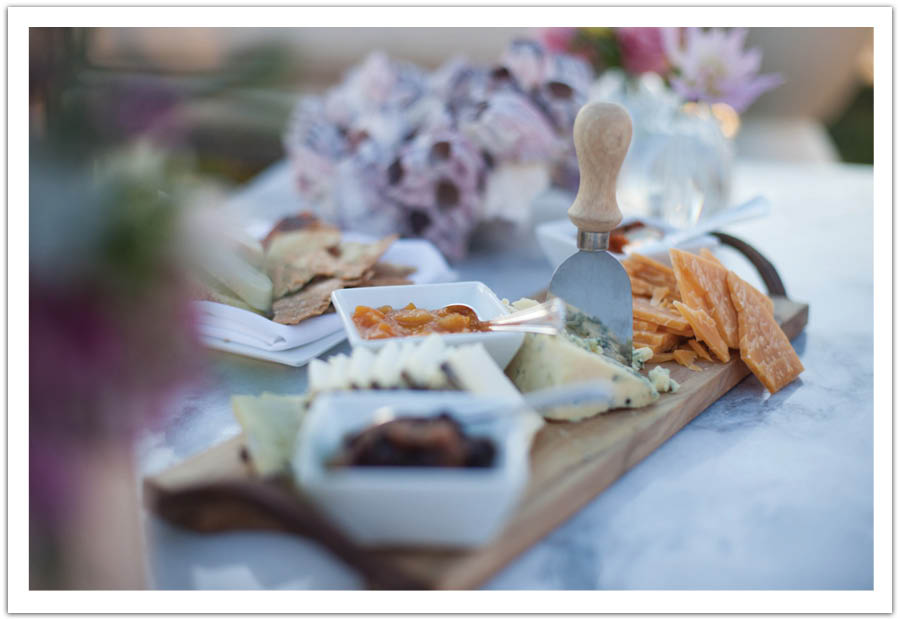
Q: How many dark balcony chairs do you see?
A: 0